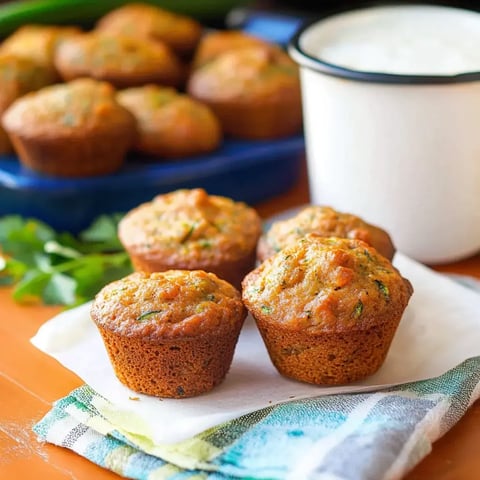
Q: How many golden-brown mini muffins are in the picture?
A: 12